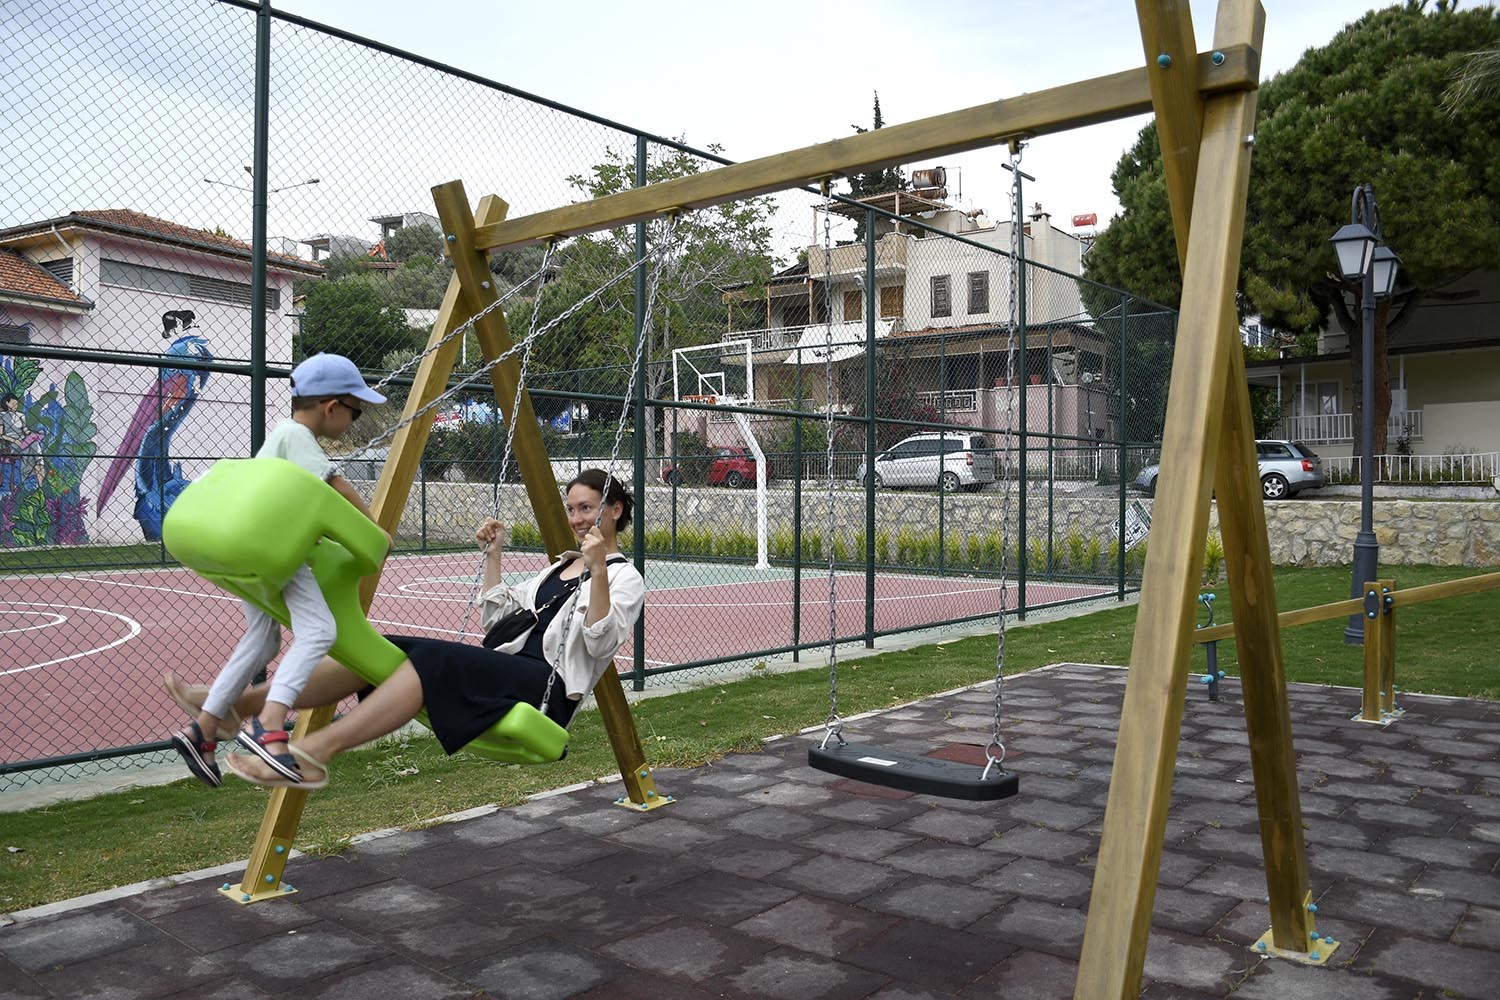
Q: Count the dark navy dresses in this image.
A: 1